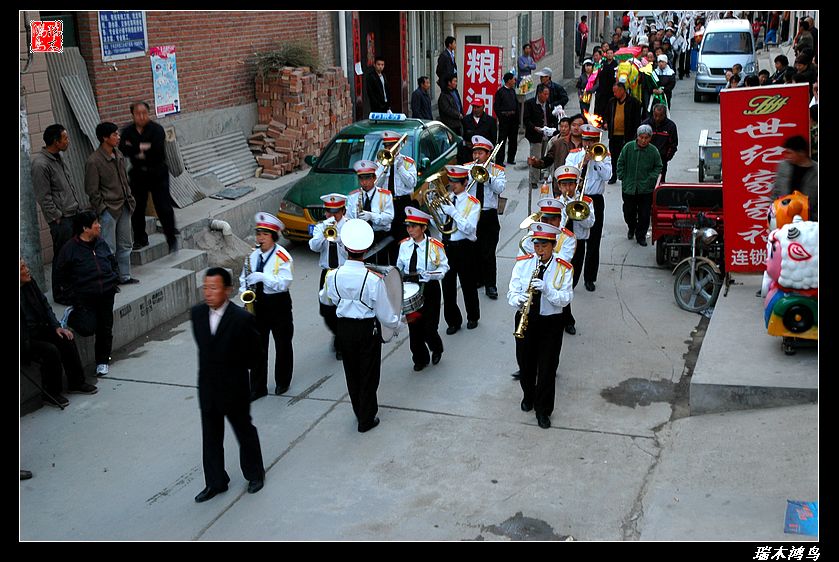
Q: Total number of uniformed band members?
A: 12